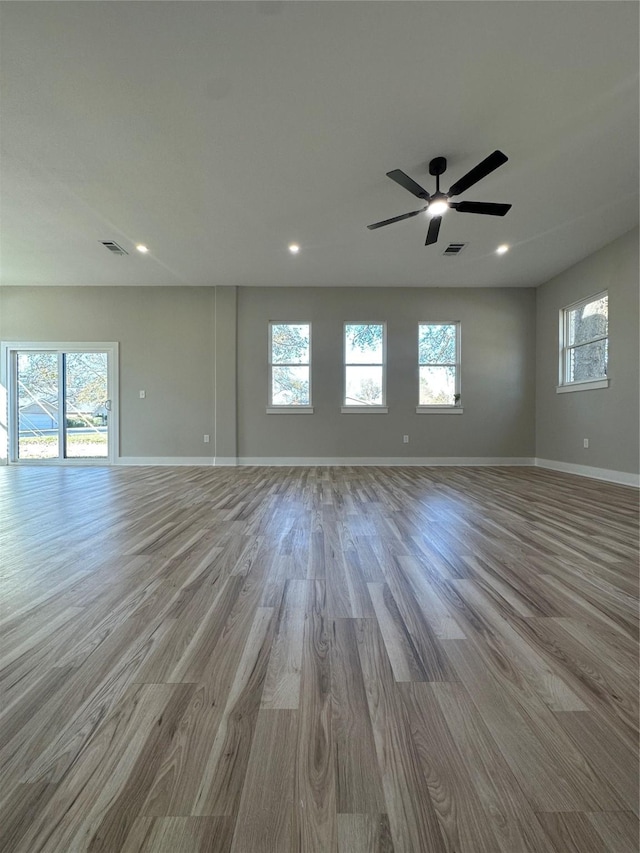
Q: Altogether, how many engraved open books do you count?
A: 0